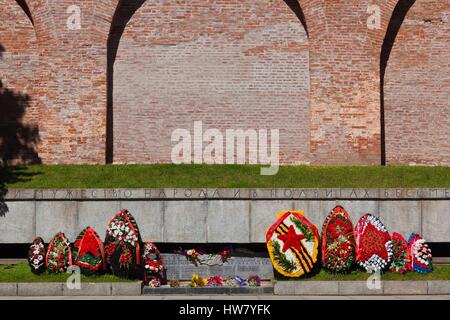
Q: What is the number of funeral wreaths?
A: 10